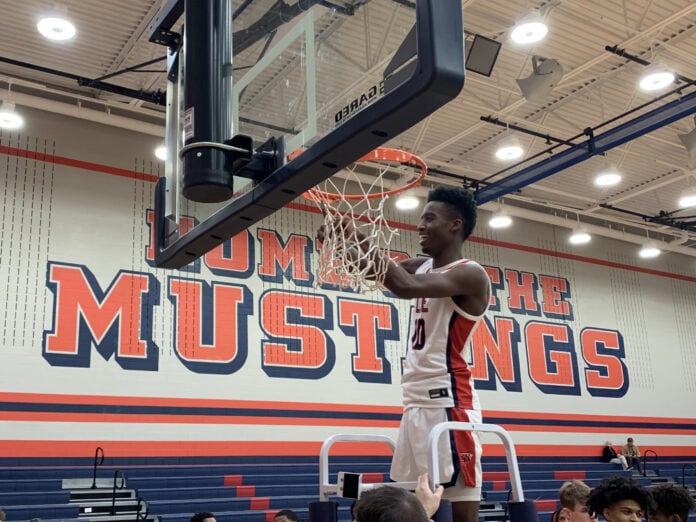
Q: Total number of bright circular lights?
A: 12